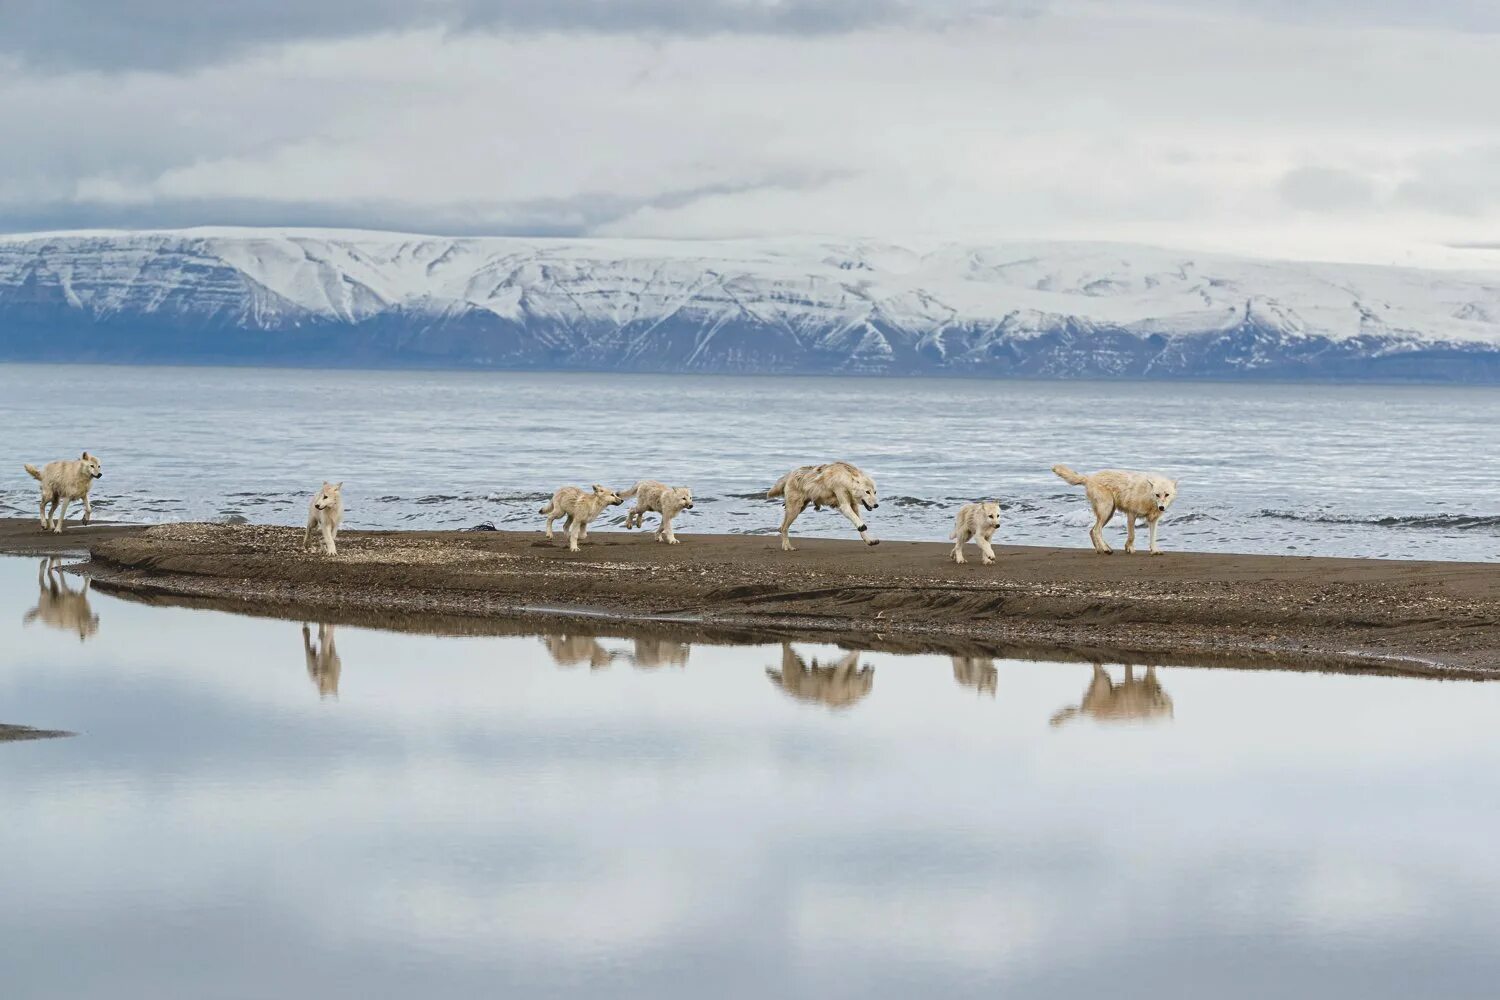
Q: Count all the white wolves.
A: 7